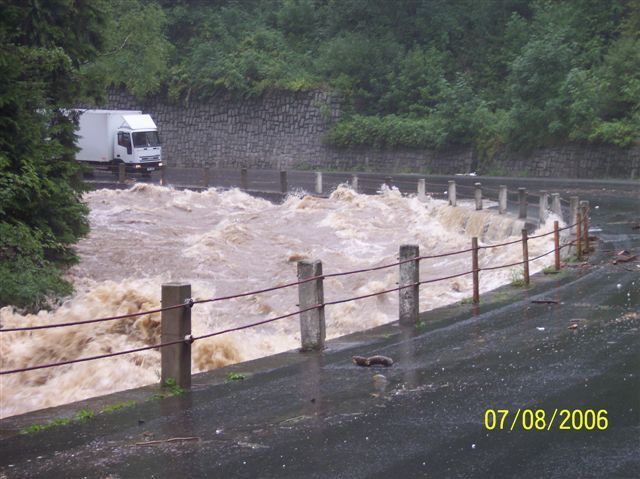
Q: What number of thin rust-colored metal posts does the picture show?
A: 5